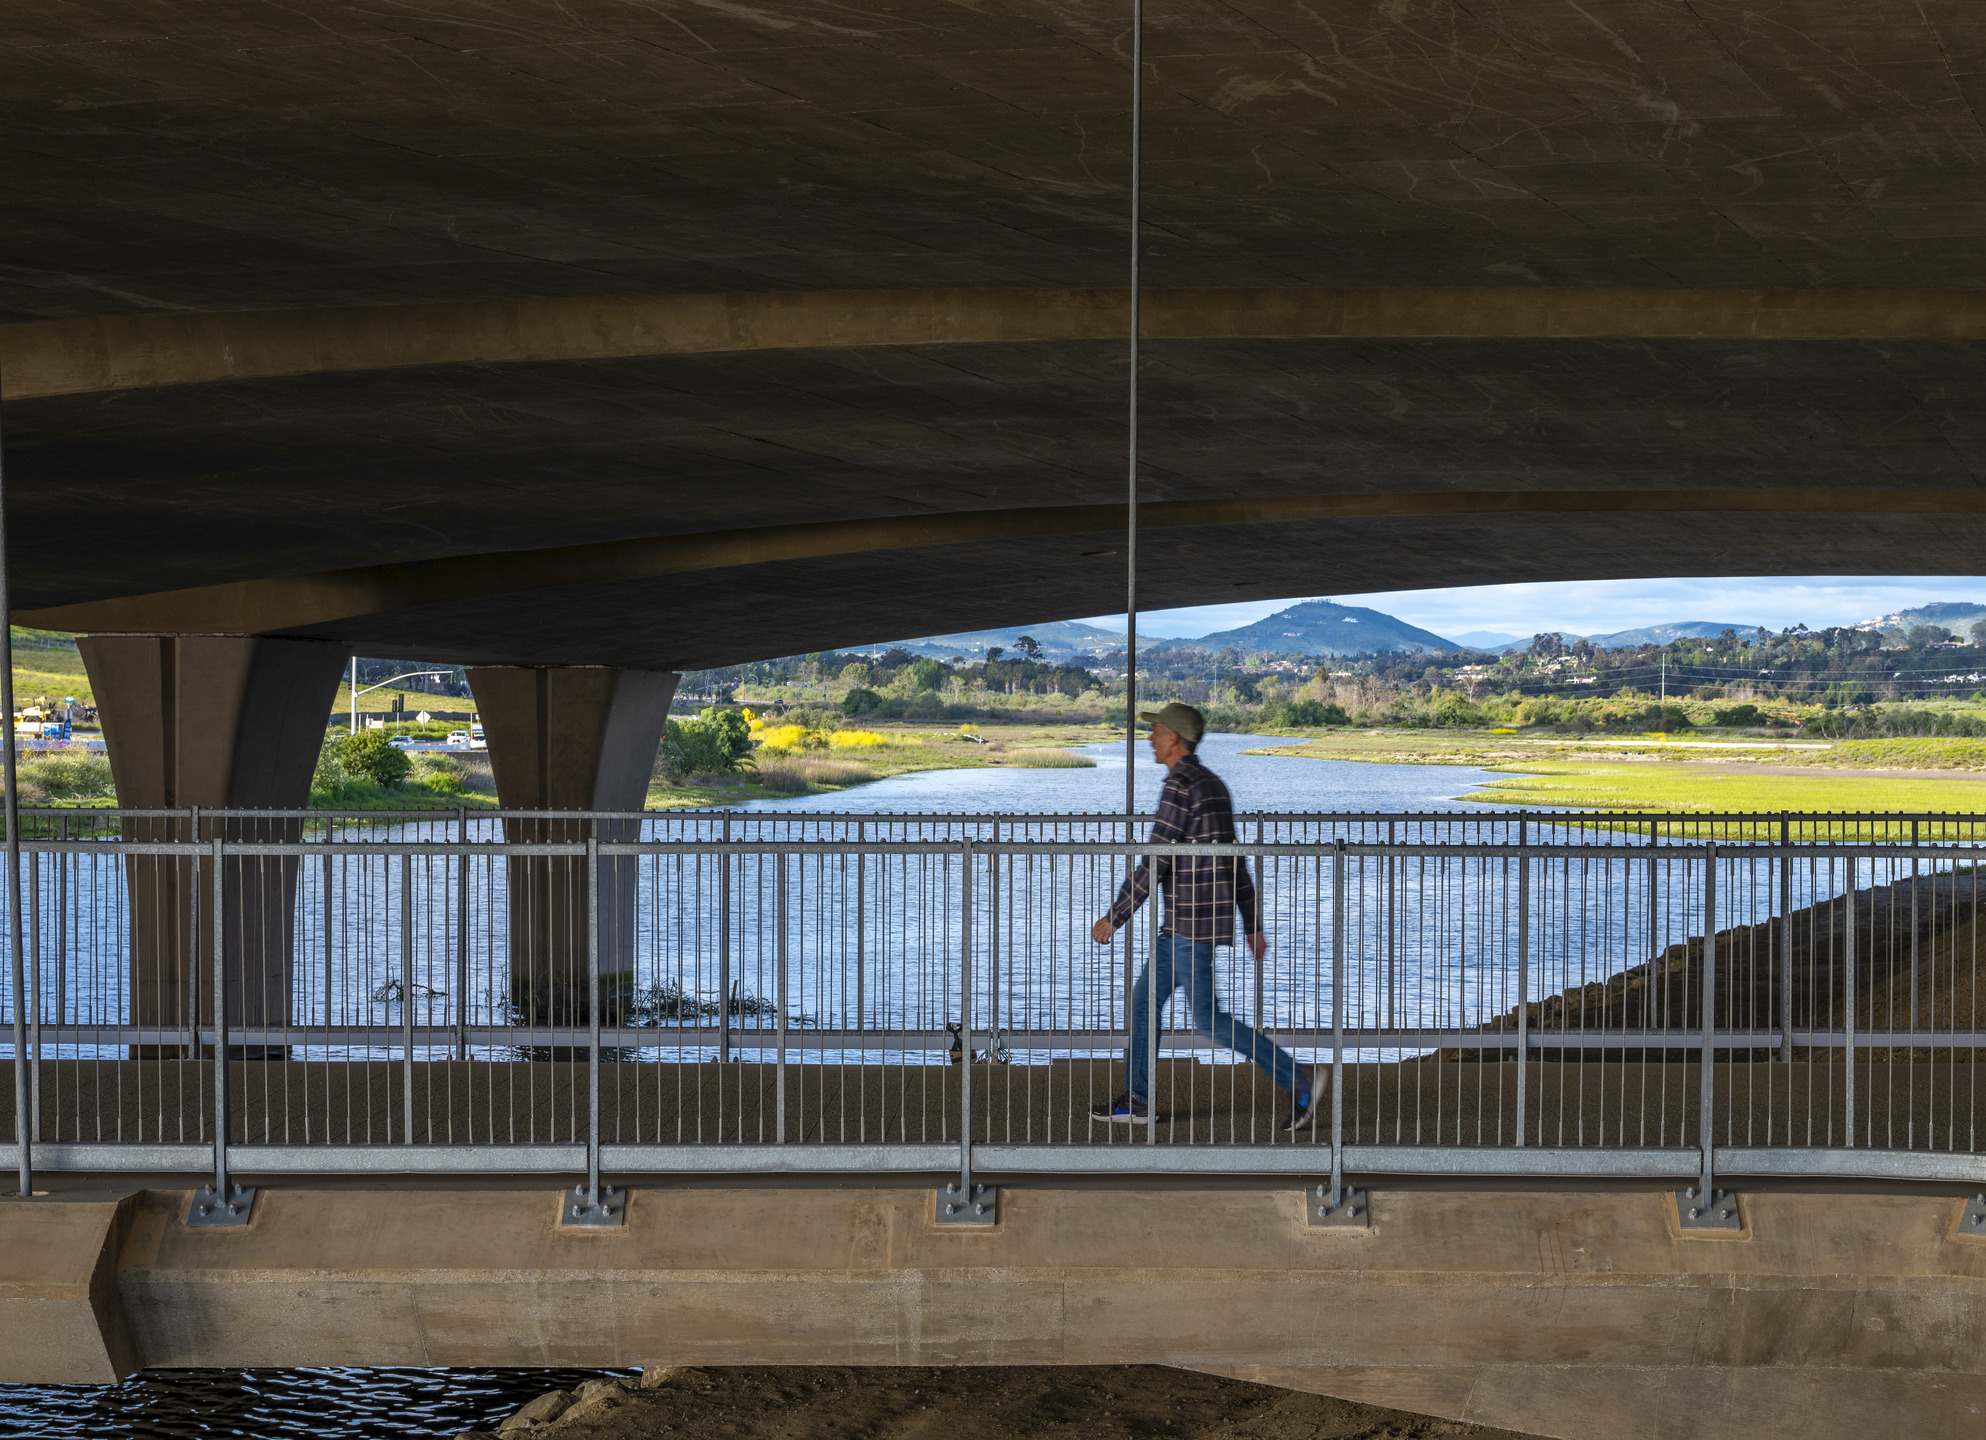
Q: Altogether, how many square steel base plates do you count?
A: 6